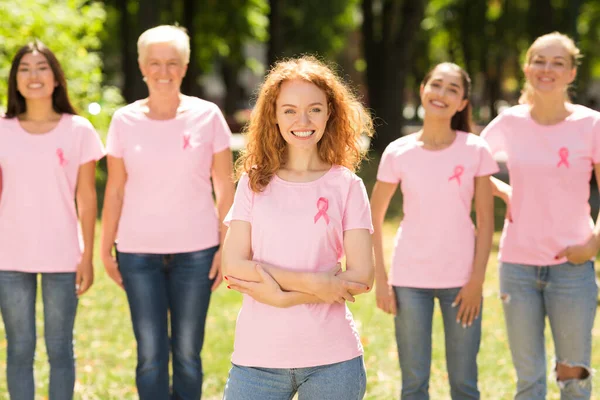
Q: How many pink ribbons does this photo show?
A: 5